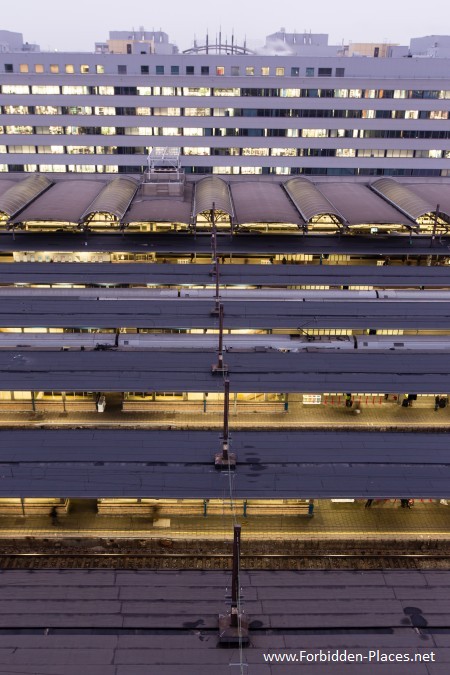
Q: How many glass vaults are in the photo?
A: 5